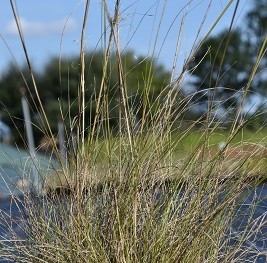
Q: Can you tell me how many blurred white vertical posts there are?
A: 2